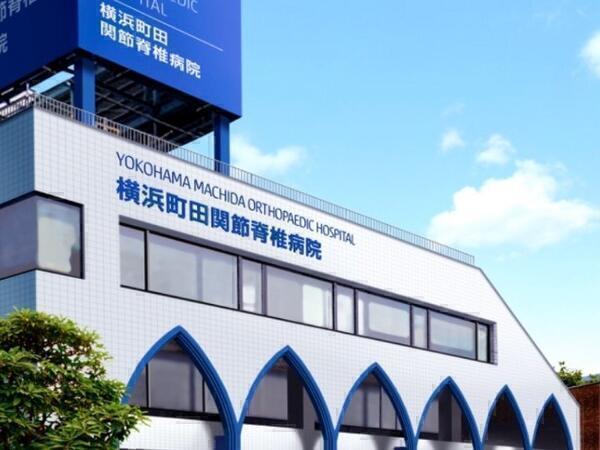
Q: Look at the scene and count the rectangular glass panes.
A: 11